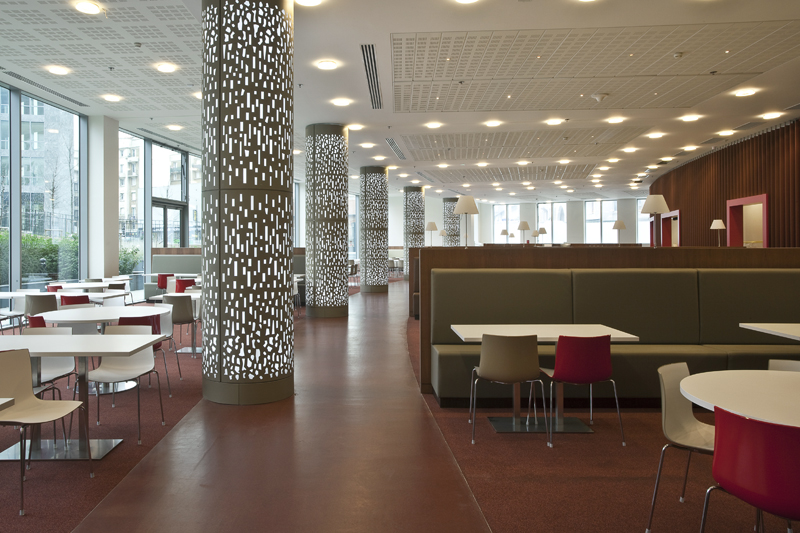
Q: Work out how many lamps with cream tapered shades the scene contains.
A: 11